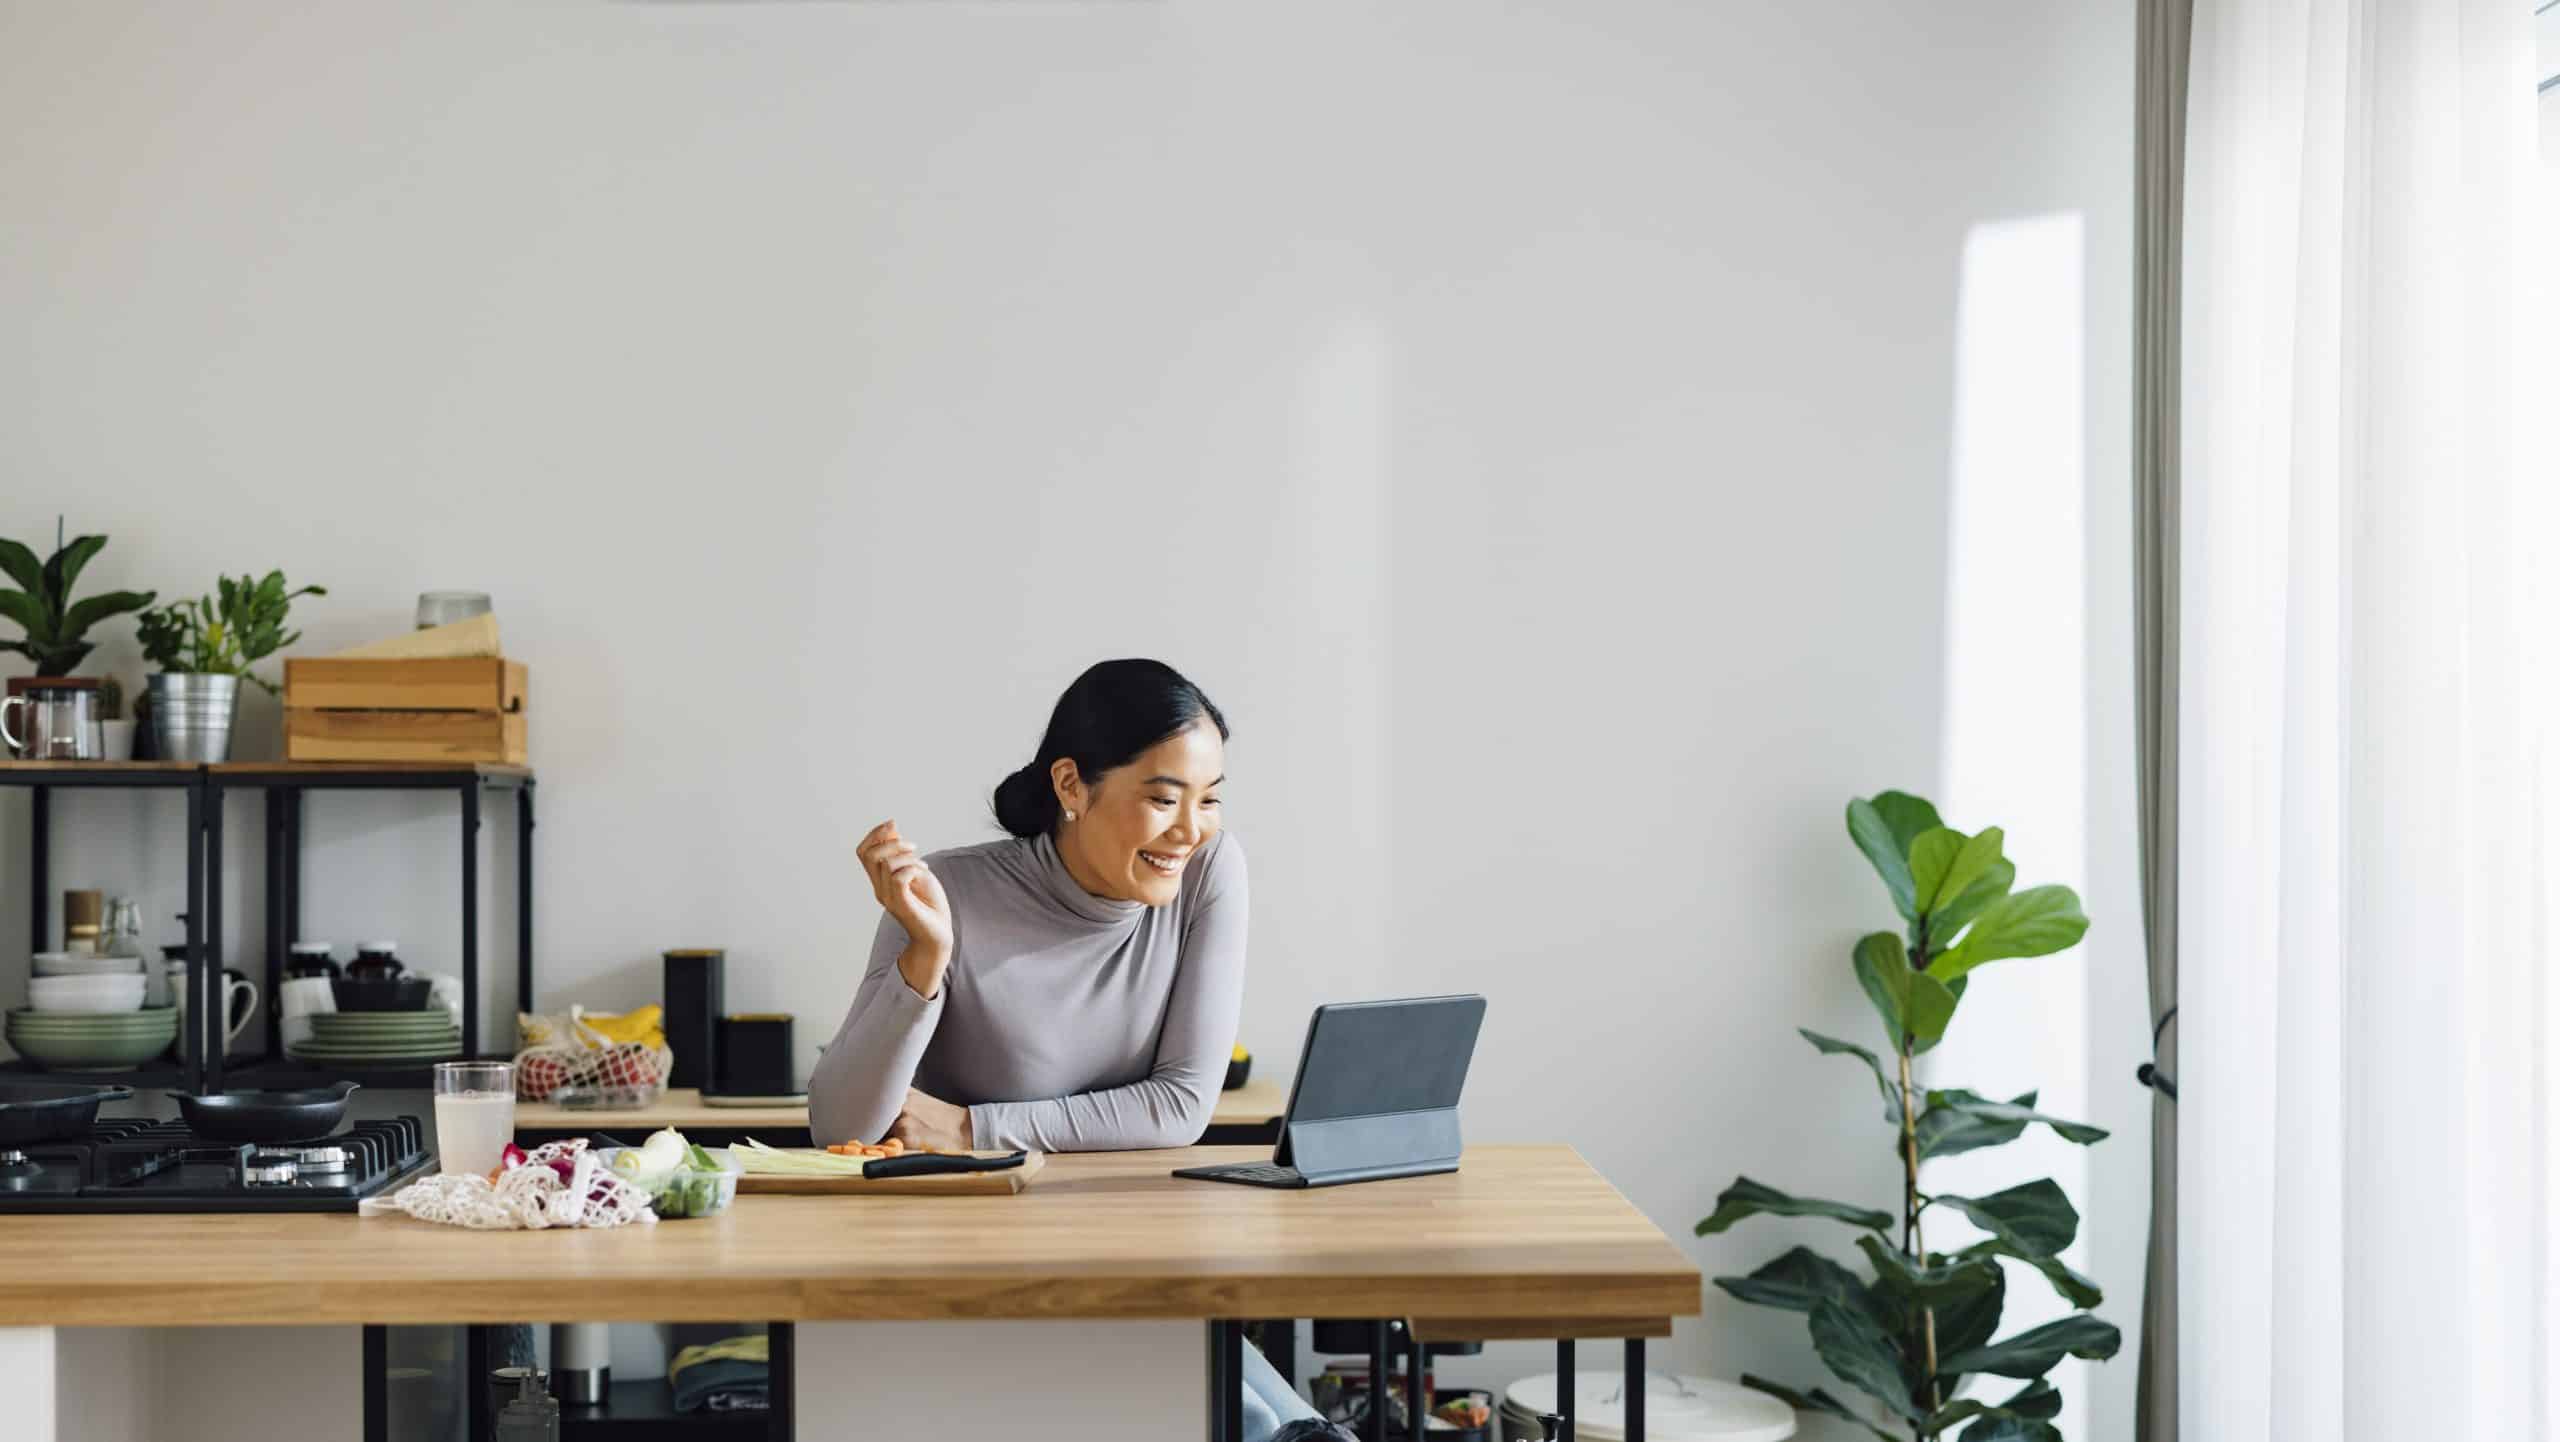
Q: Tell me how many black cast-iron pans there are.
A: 2